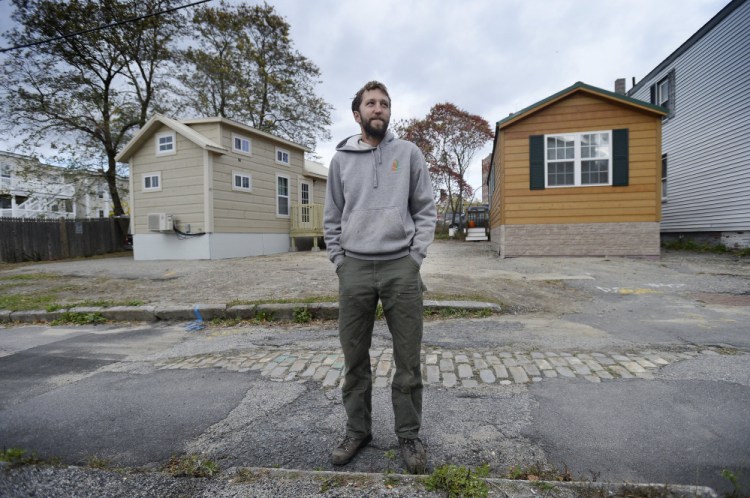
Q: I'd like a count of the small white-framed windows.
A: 5